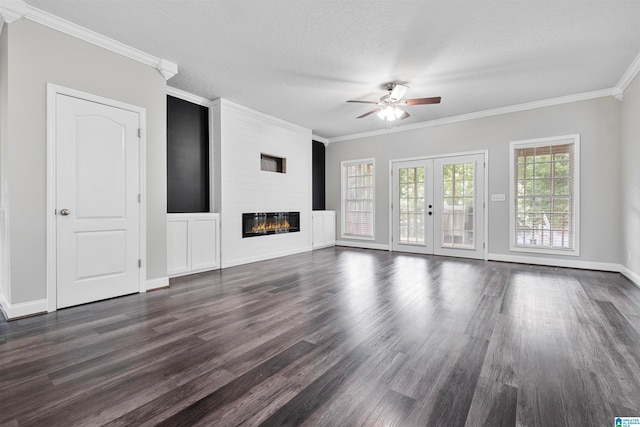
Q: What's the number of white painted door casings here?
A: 2